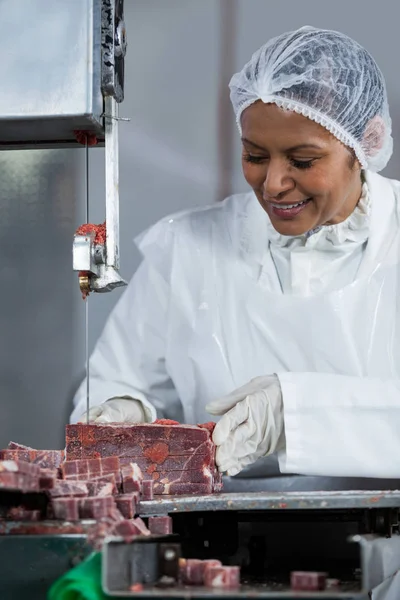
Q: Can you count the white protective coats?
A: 1